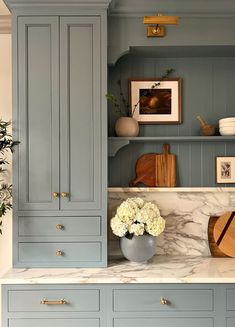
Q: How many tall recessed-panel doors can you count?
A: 2